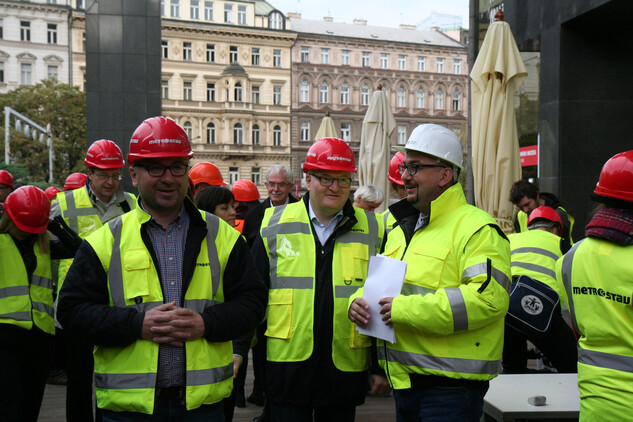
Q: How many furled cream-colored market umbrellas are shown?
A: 3